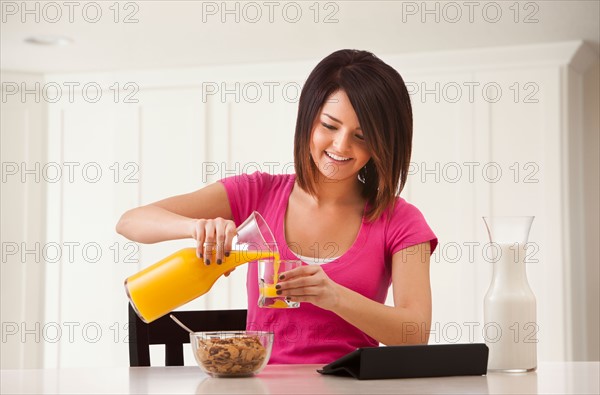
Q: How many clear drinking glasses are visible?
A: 1